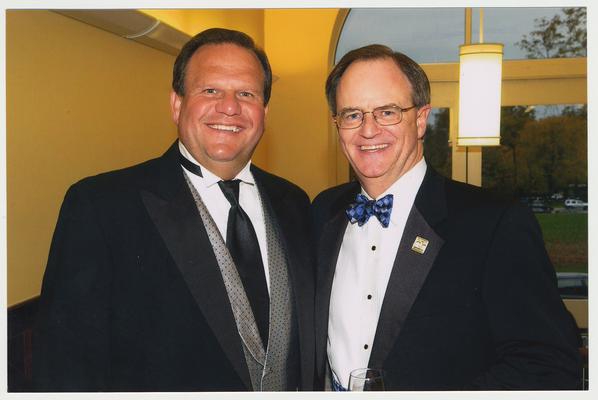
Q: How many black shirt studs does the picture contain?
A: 3